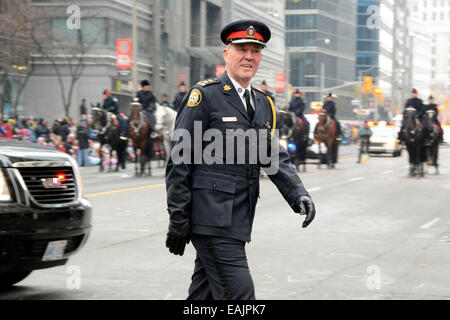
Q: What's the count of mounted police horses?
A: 7